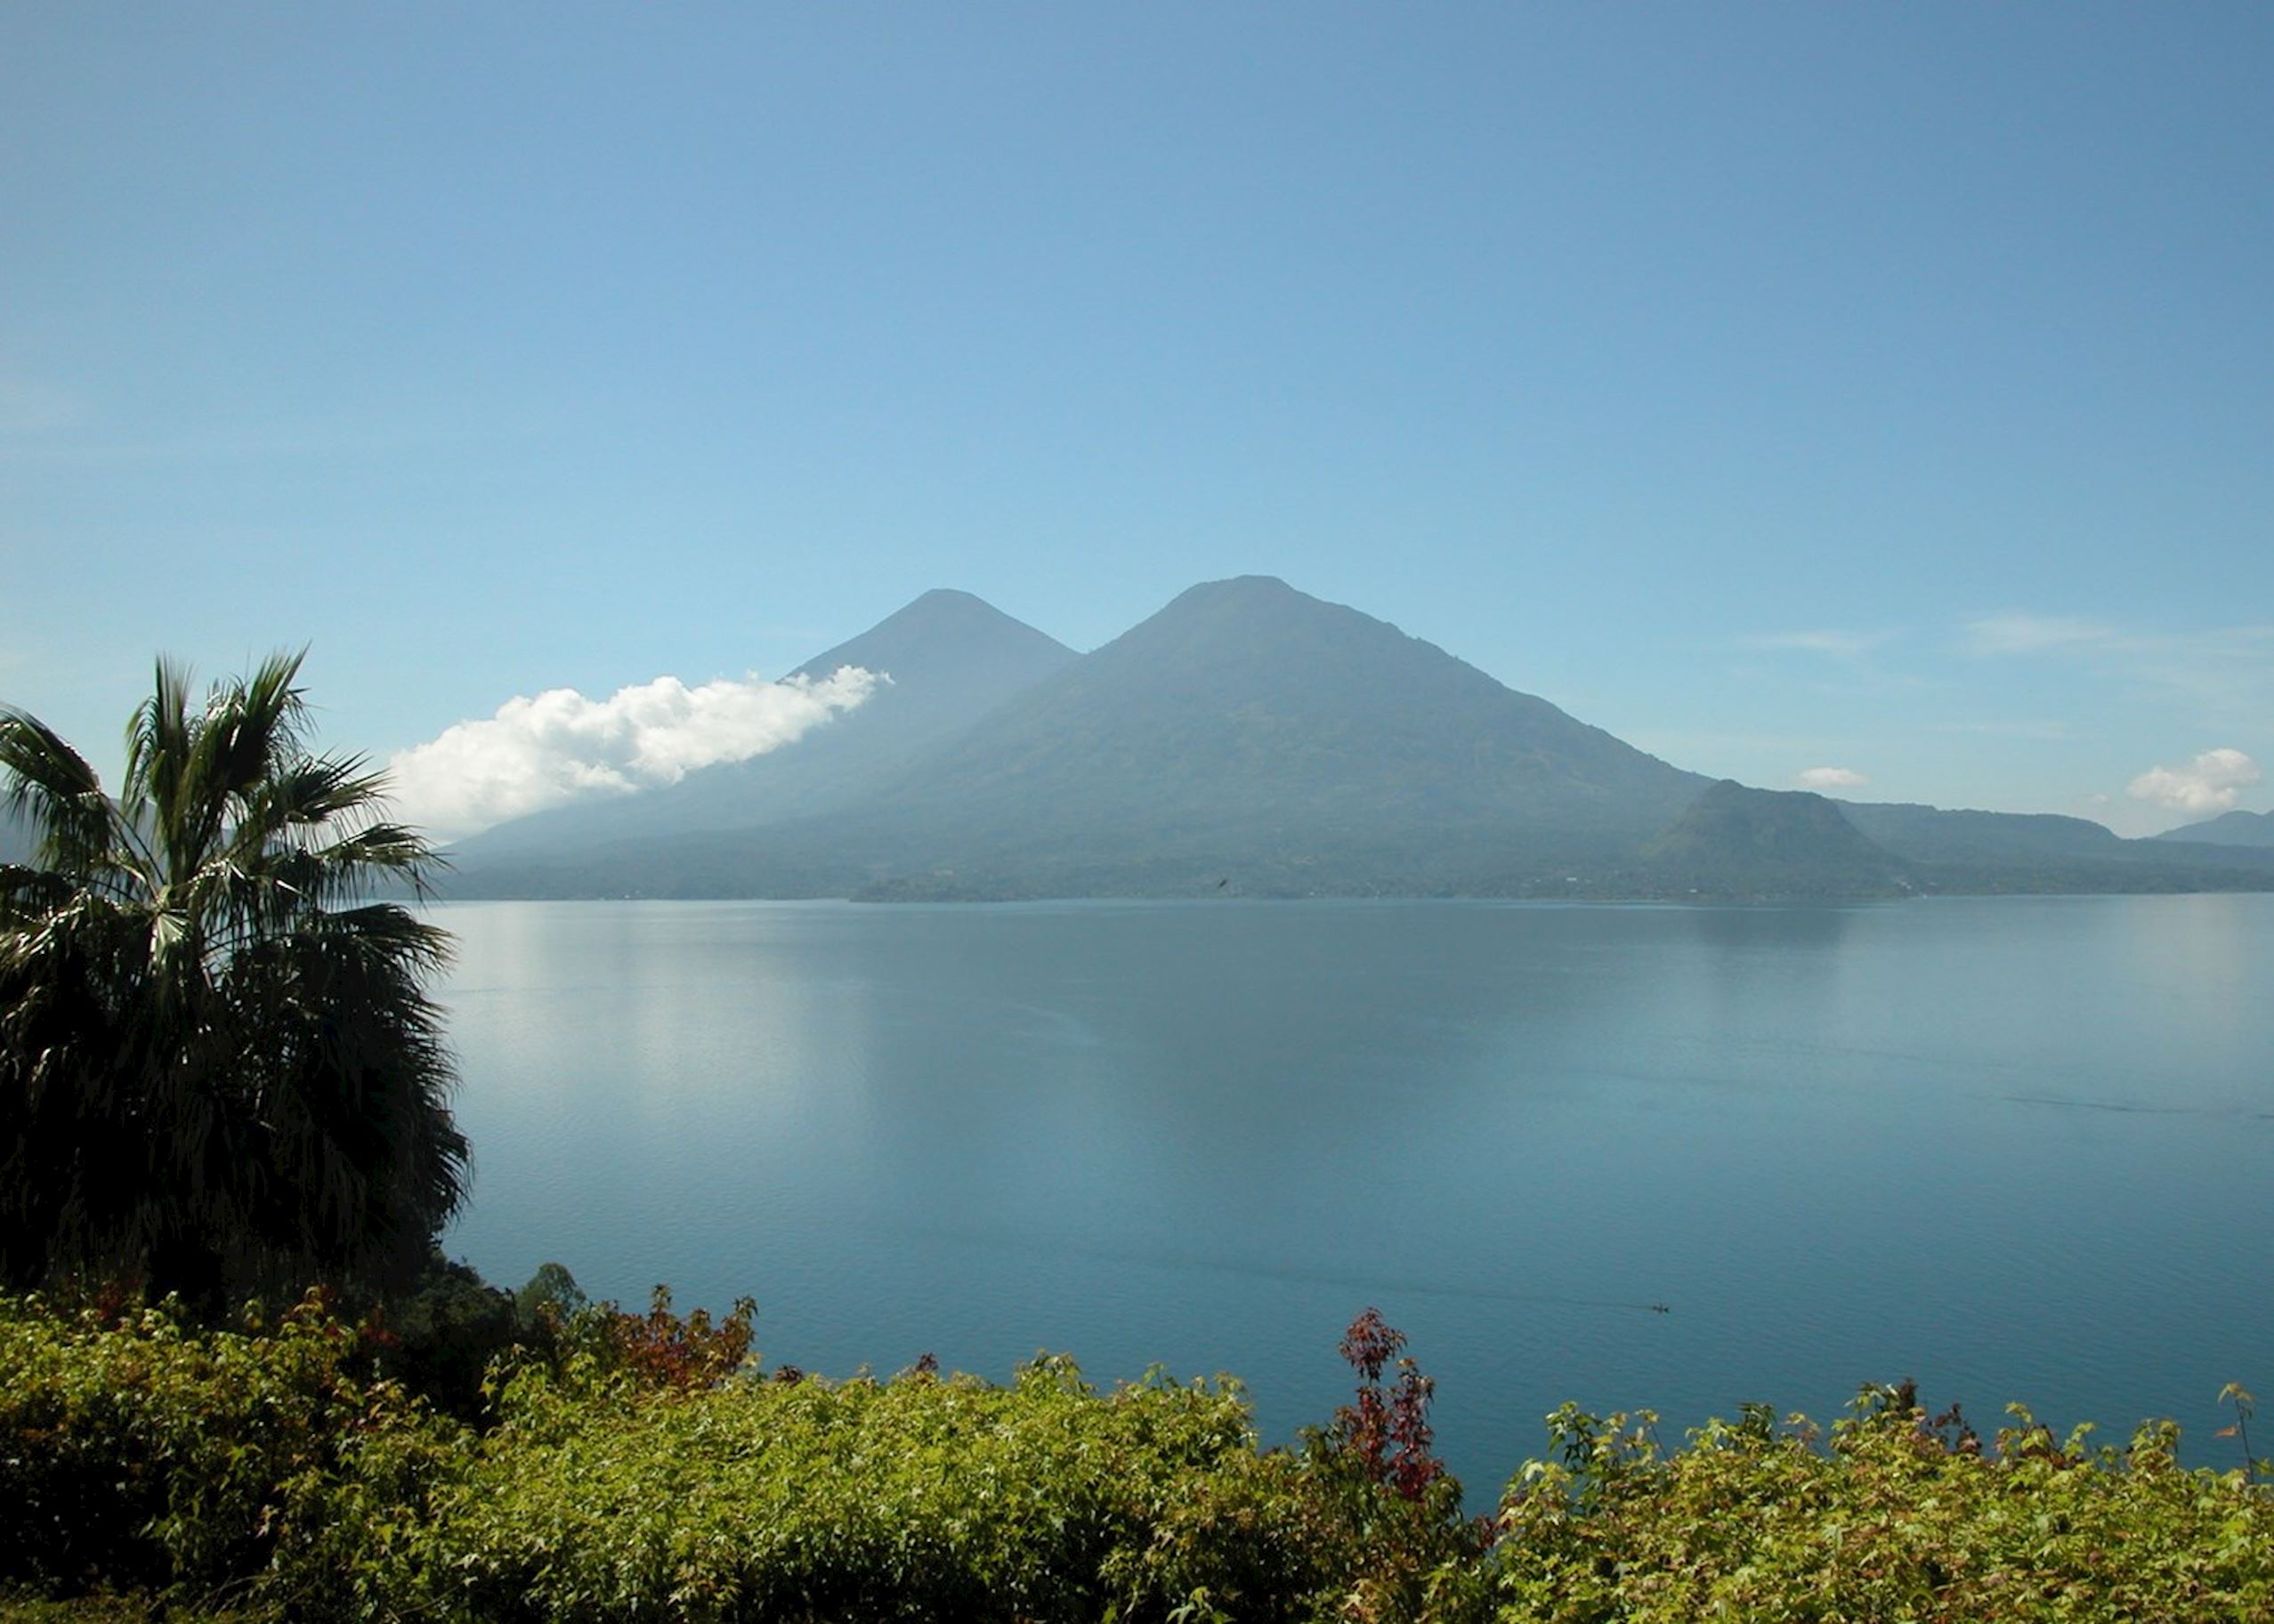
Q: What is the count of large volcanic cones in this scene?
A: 2